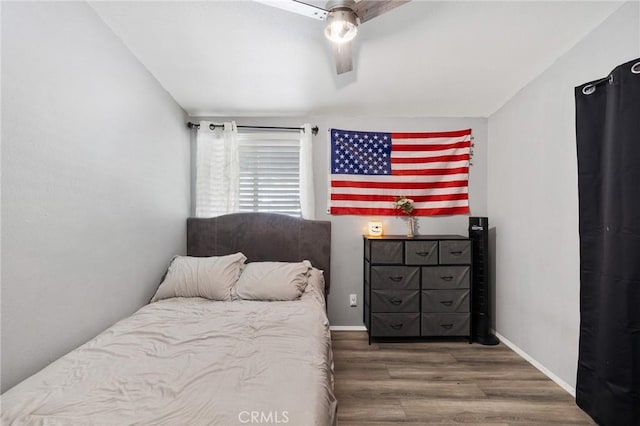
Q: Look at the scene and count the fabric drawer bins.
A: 9